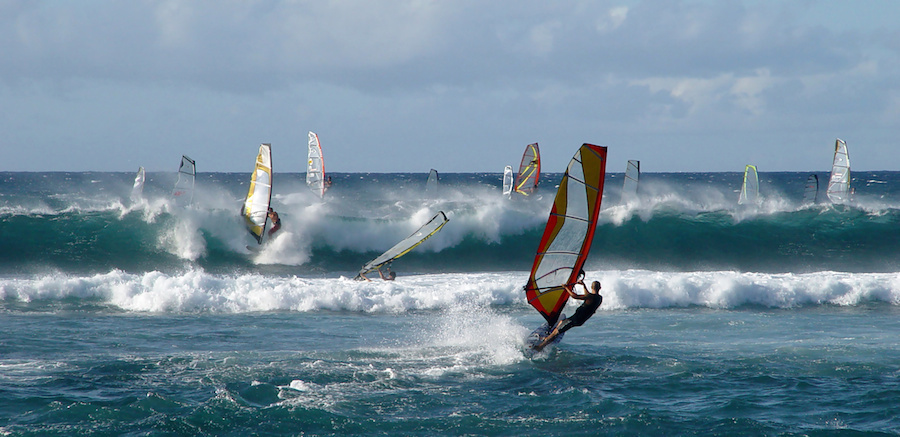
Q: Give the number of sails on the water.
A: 13